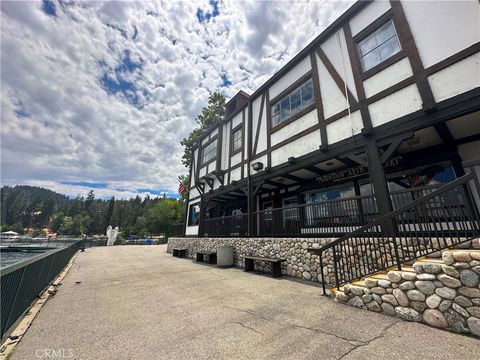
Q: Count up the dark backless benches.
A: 3